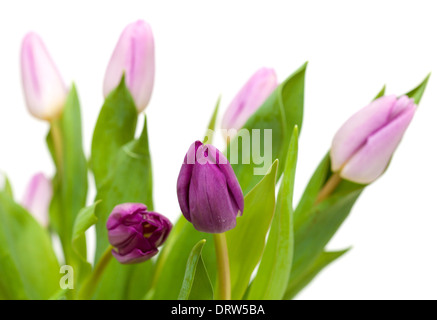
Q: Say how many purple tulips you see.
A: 2